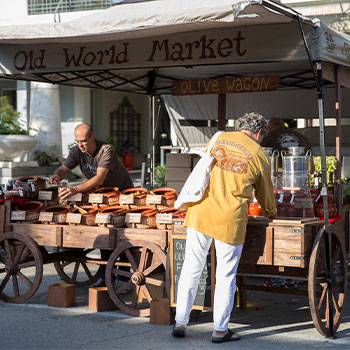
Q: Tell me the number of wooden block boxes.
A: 3